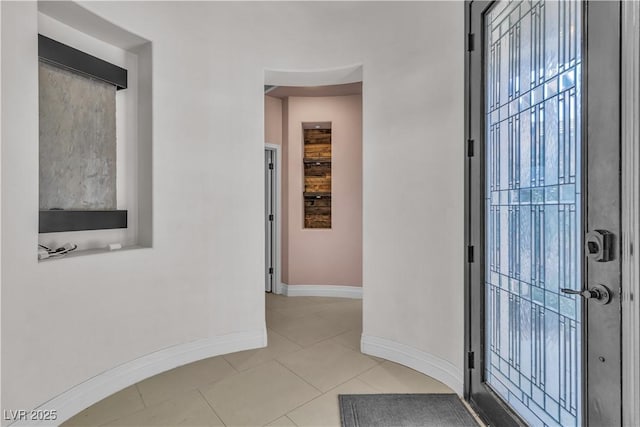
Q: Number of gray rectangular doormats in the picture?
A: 1